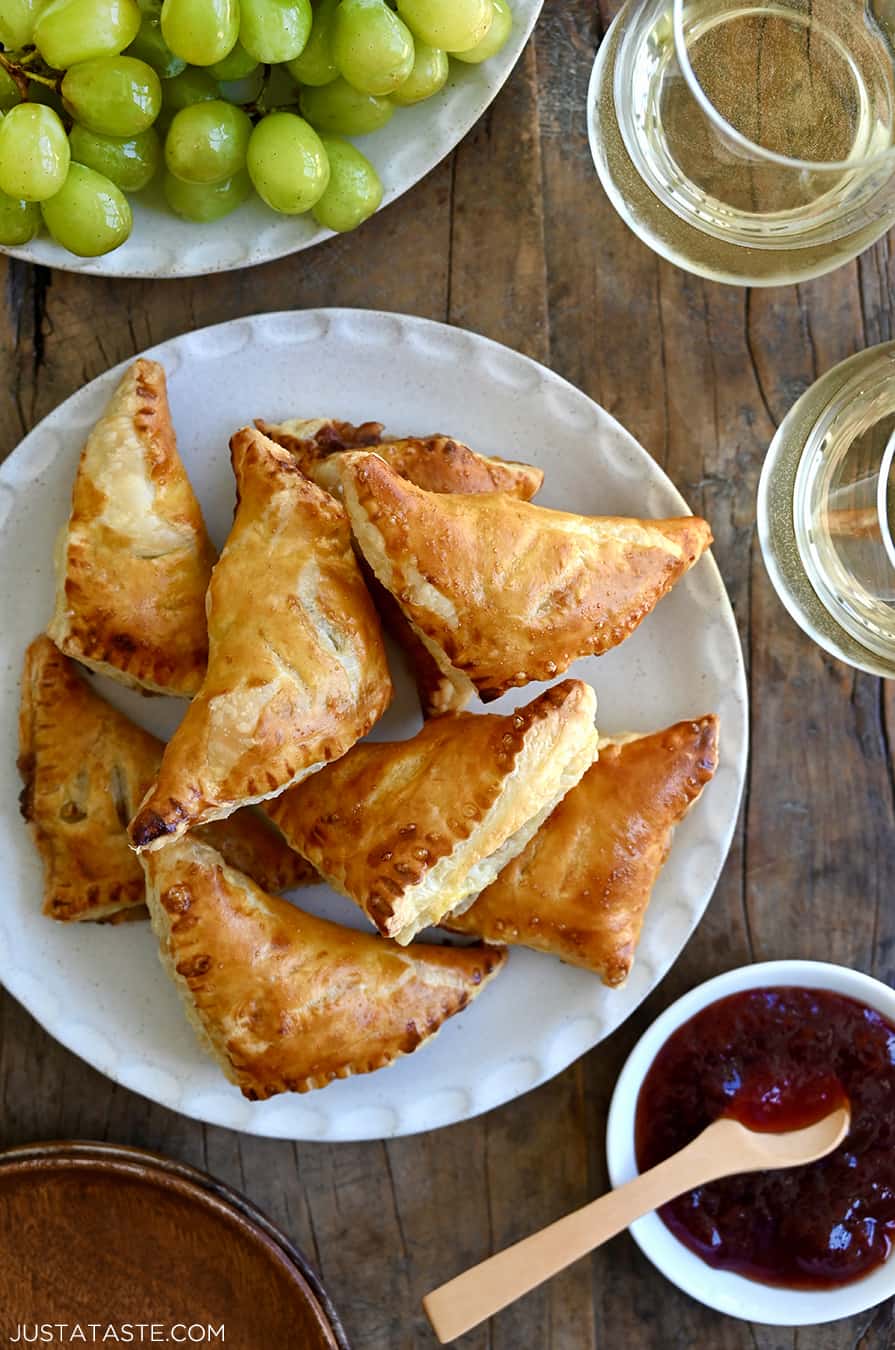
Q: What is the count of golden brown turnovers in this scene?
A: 8